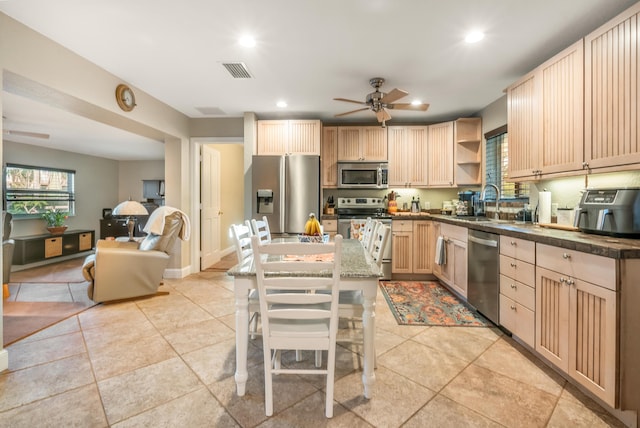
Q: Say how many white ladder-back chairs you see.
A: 5